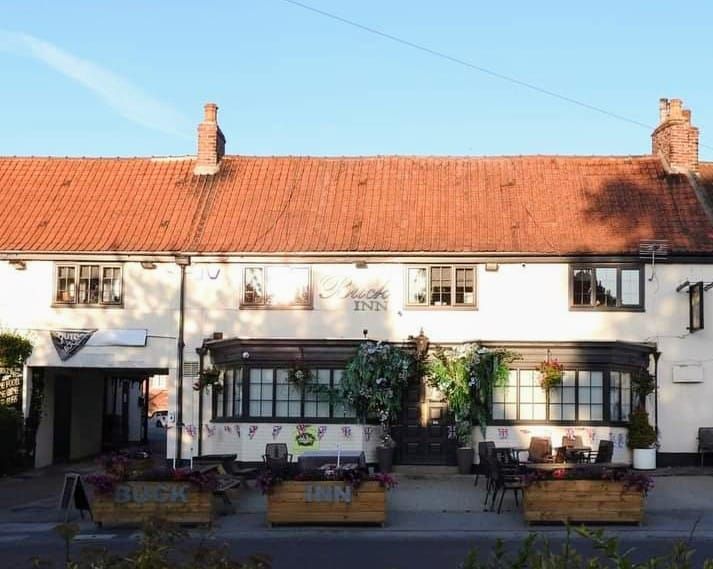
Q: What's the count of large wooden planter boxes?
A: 3